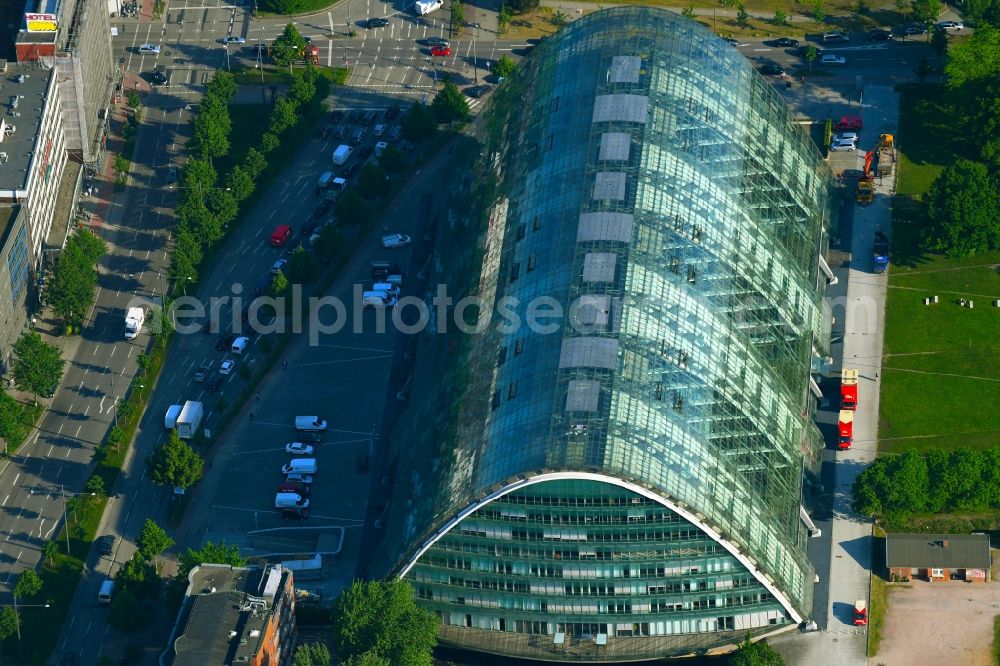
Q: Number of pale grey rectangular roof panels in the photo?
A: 9